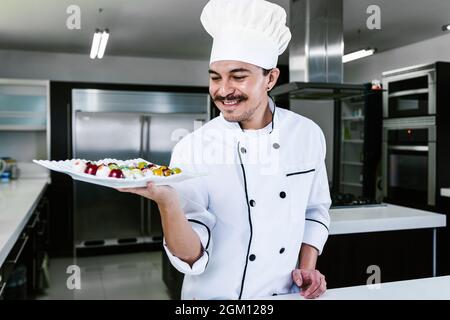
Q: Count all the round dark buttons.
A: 6